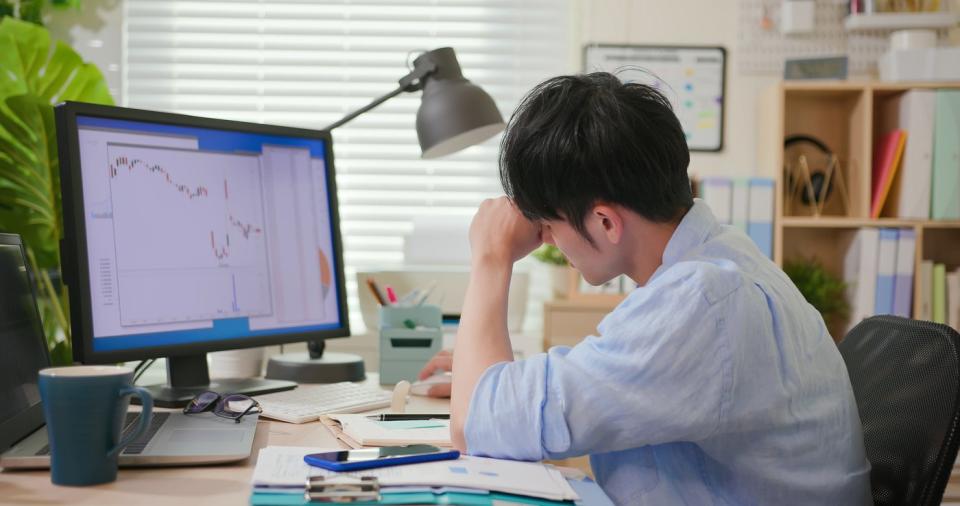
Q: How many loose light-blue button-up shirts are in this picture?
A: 1